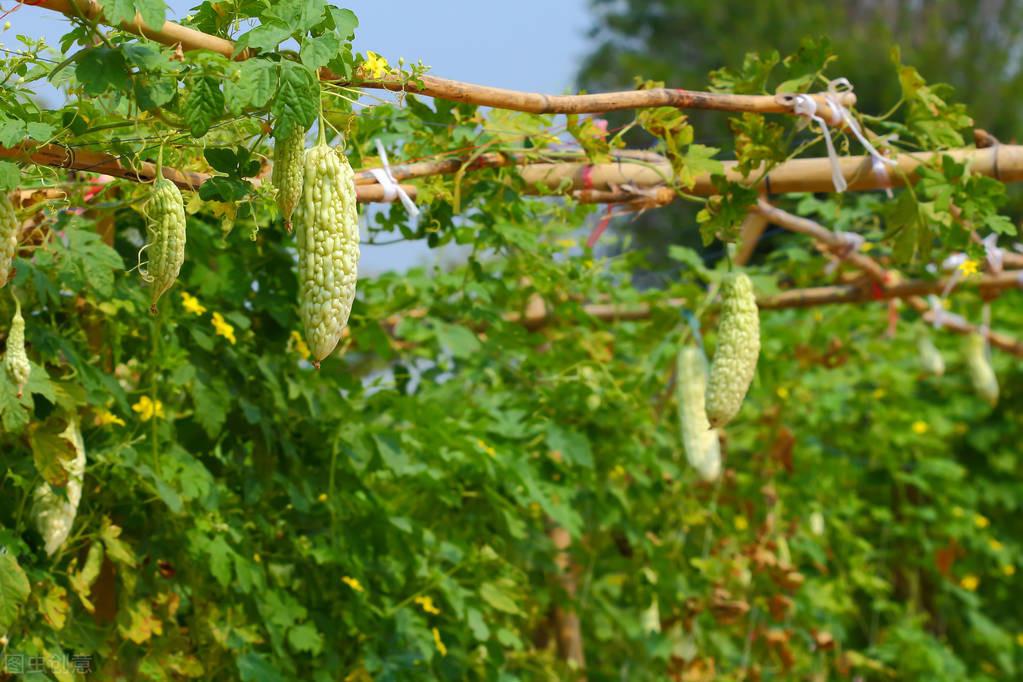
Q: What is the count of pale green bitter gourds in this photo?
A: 10